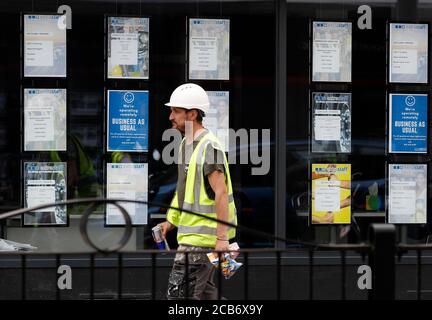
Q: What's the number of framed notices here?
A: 14